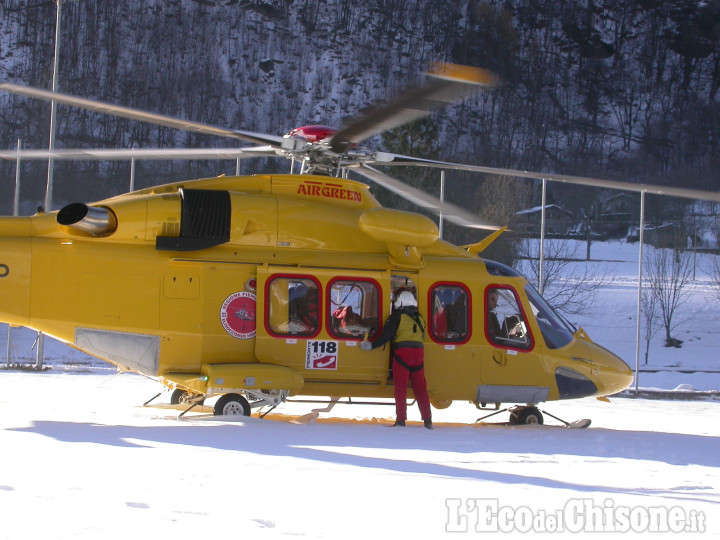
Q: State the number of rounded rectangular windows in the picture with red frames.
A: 4